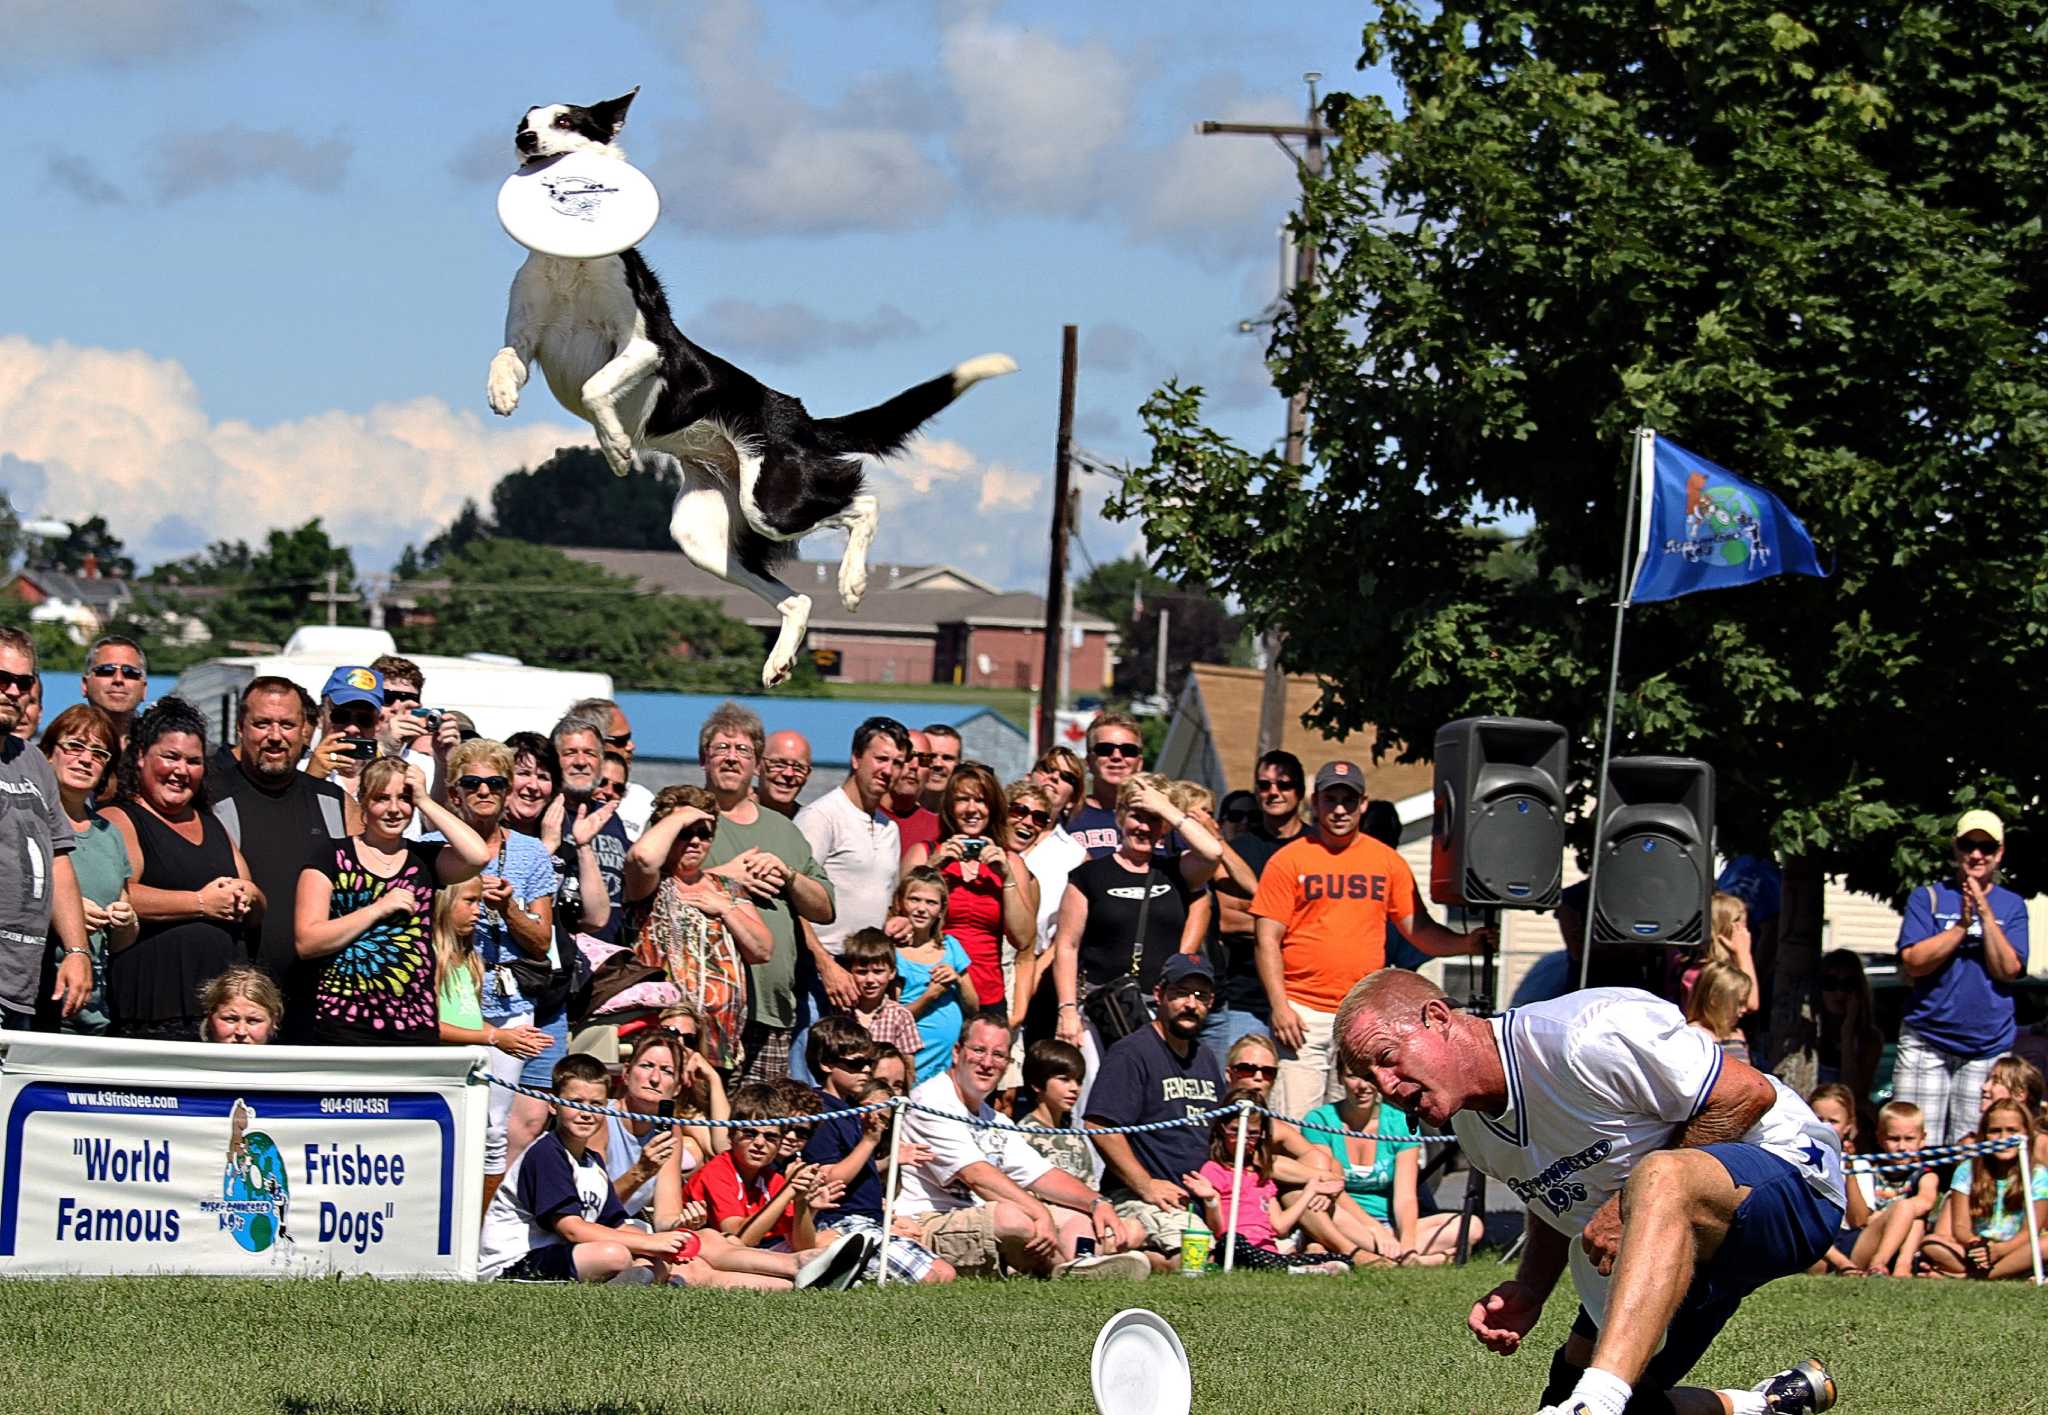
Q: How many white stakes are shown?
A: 3